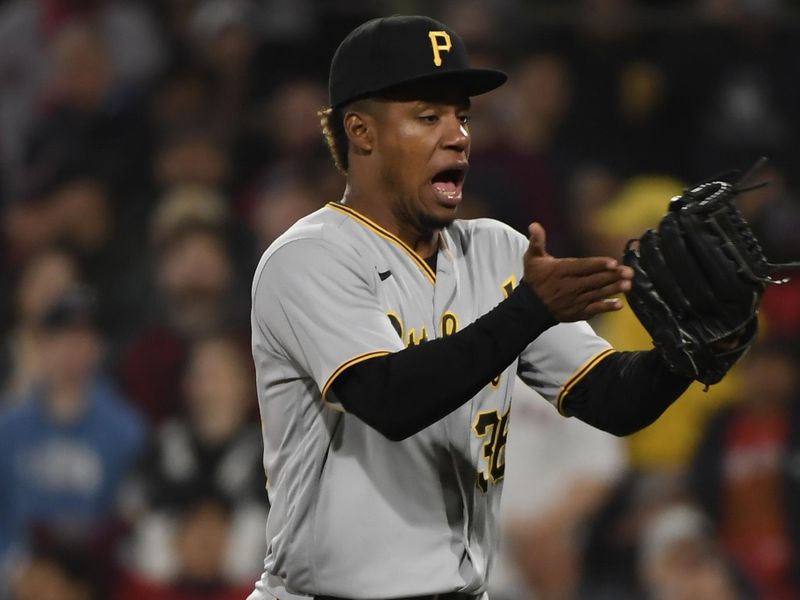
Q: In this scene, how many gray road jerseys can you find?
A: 1